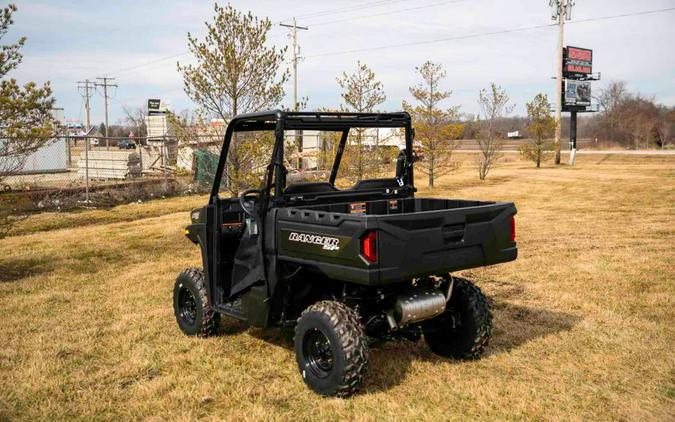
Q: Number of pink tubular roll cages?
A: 0